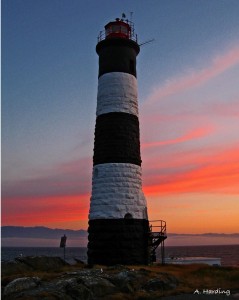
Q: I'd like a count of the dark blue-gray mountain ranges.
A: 1